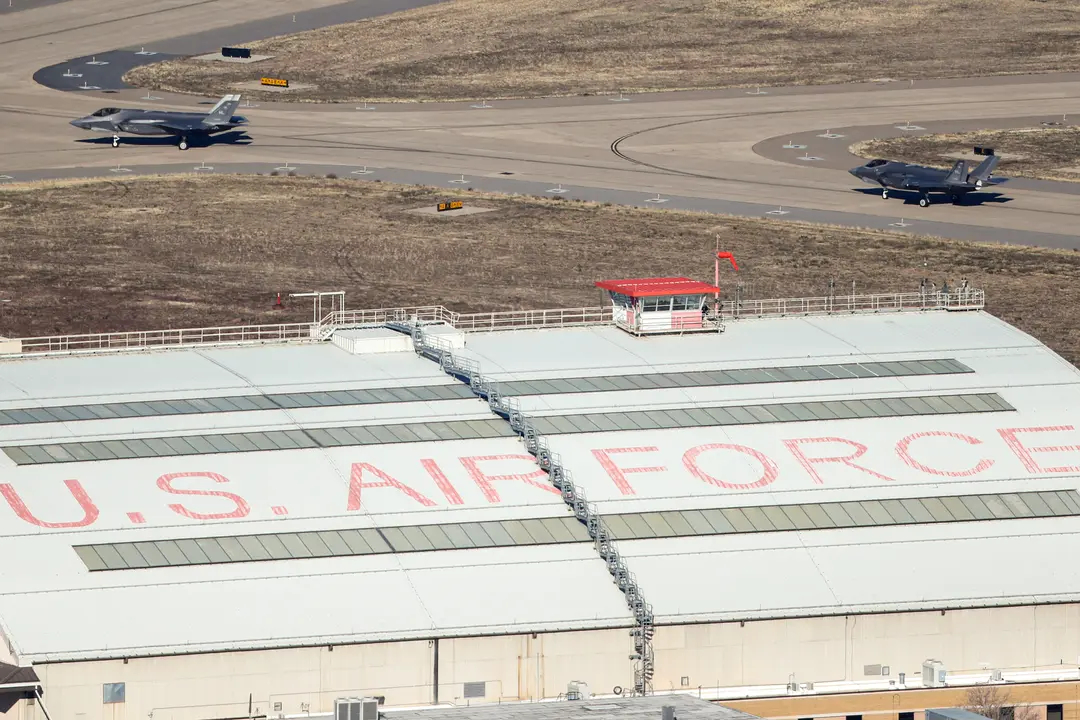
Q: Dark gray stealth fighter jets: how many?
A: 2